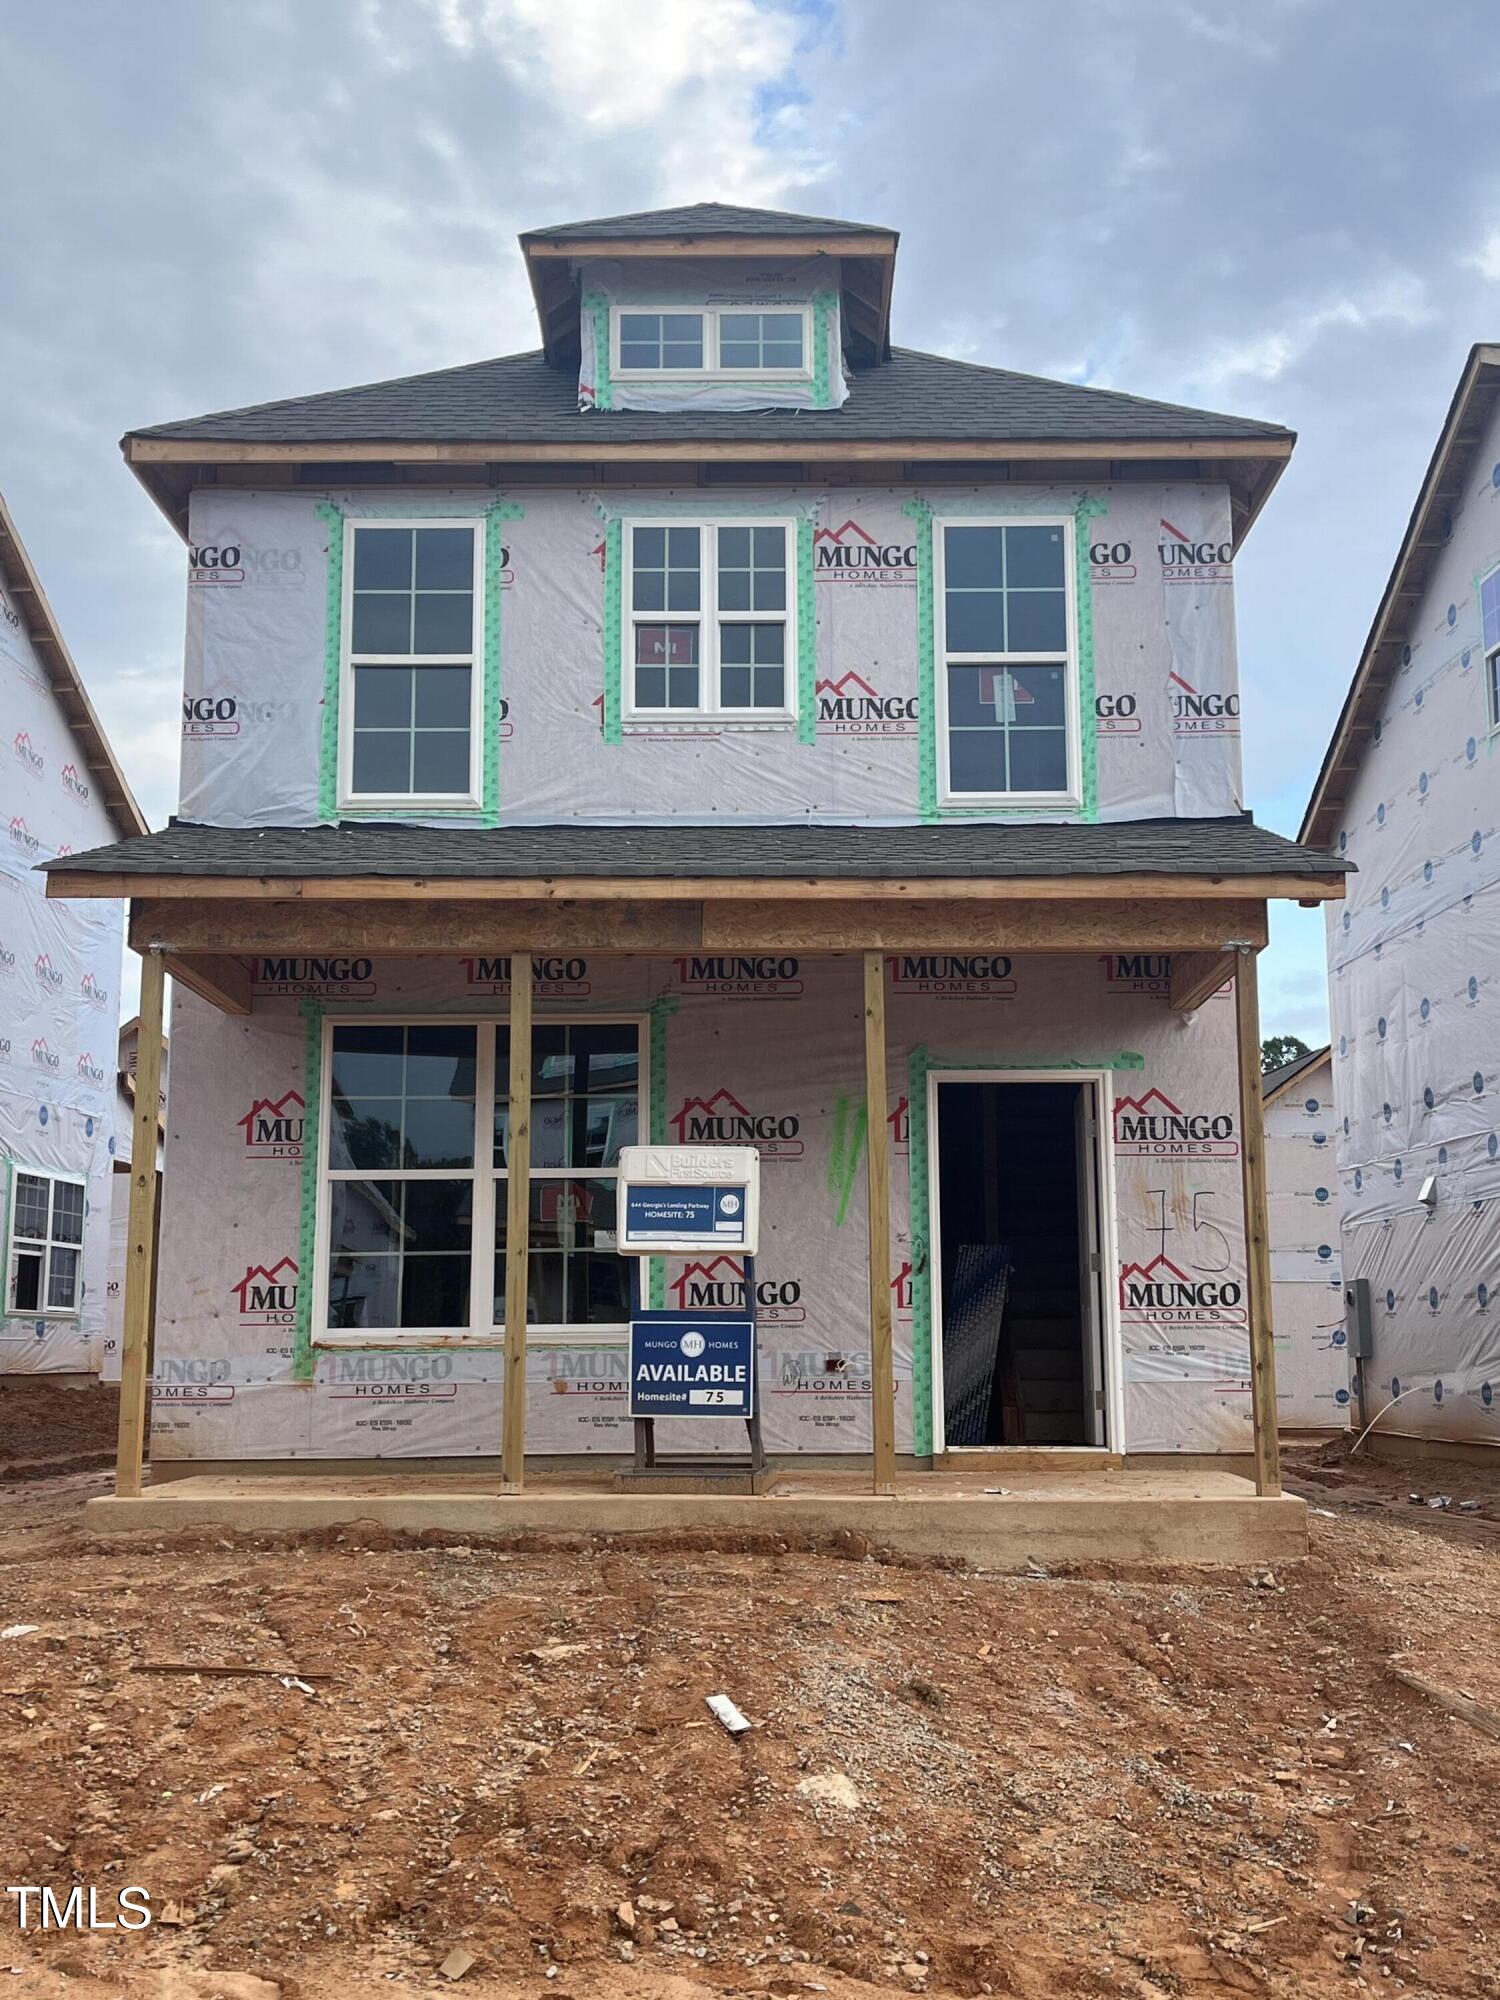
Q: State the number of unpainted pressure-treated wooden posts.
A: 4